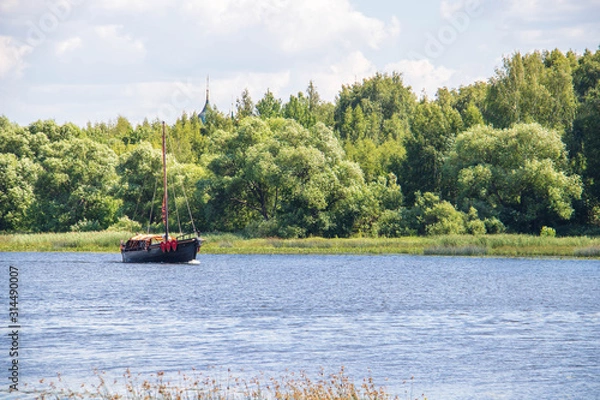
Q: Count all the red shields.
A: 3